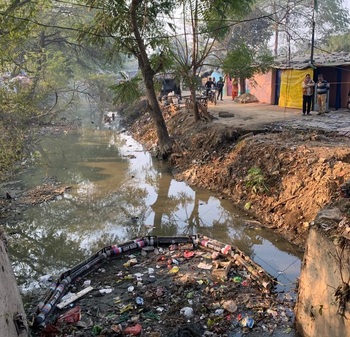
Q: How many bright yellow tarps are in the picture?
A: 1